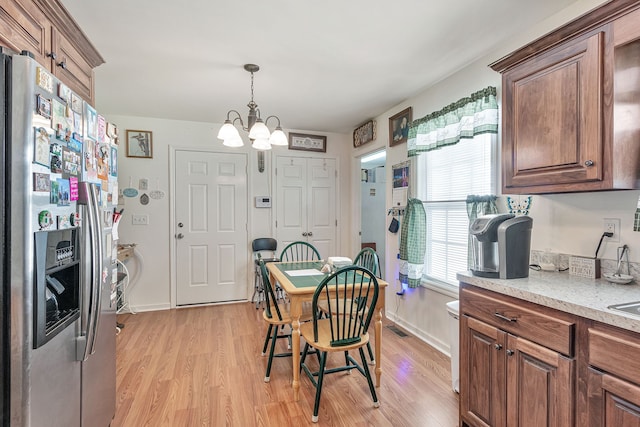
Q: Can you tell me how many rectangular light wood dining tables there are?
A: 1